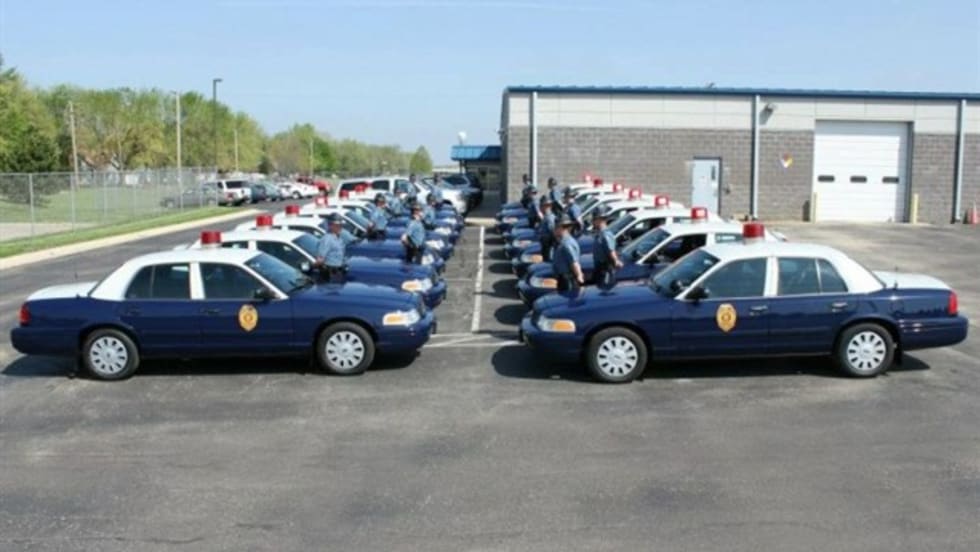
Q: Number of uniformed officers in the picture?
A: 14